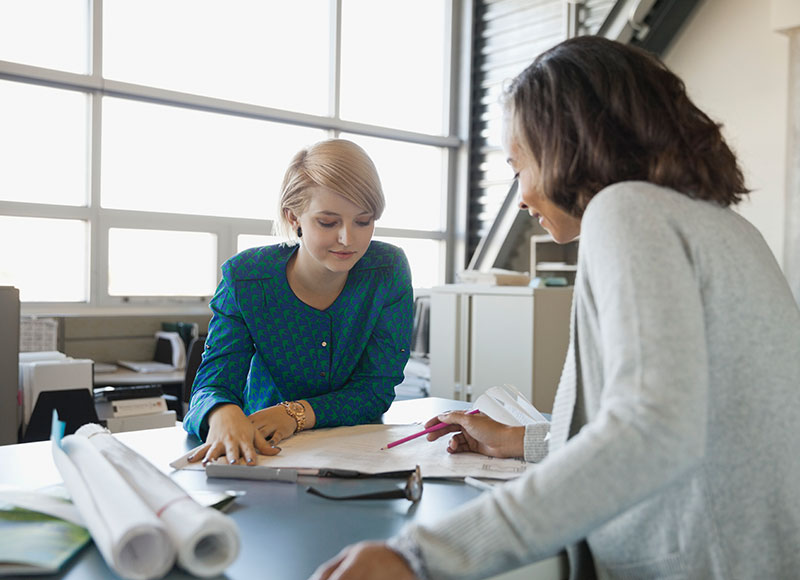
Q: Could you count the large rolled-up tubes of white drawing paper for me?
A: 2